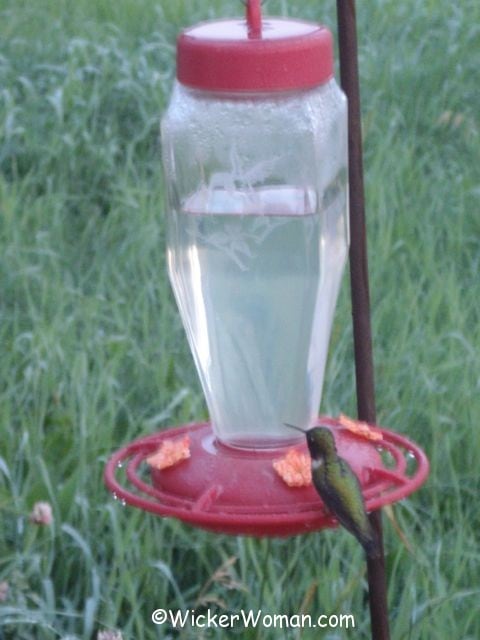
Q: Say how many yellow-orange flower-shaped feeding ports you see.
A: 3